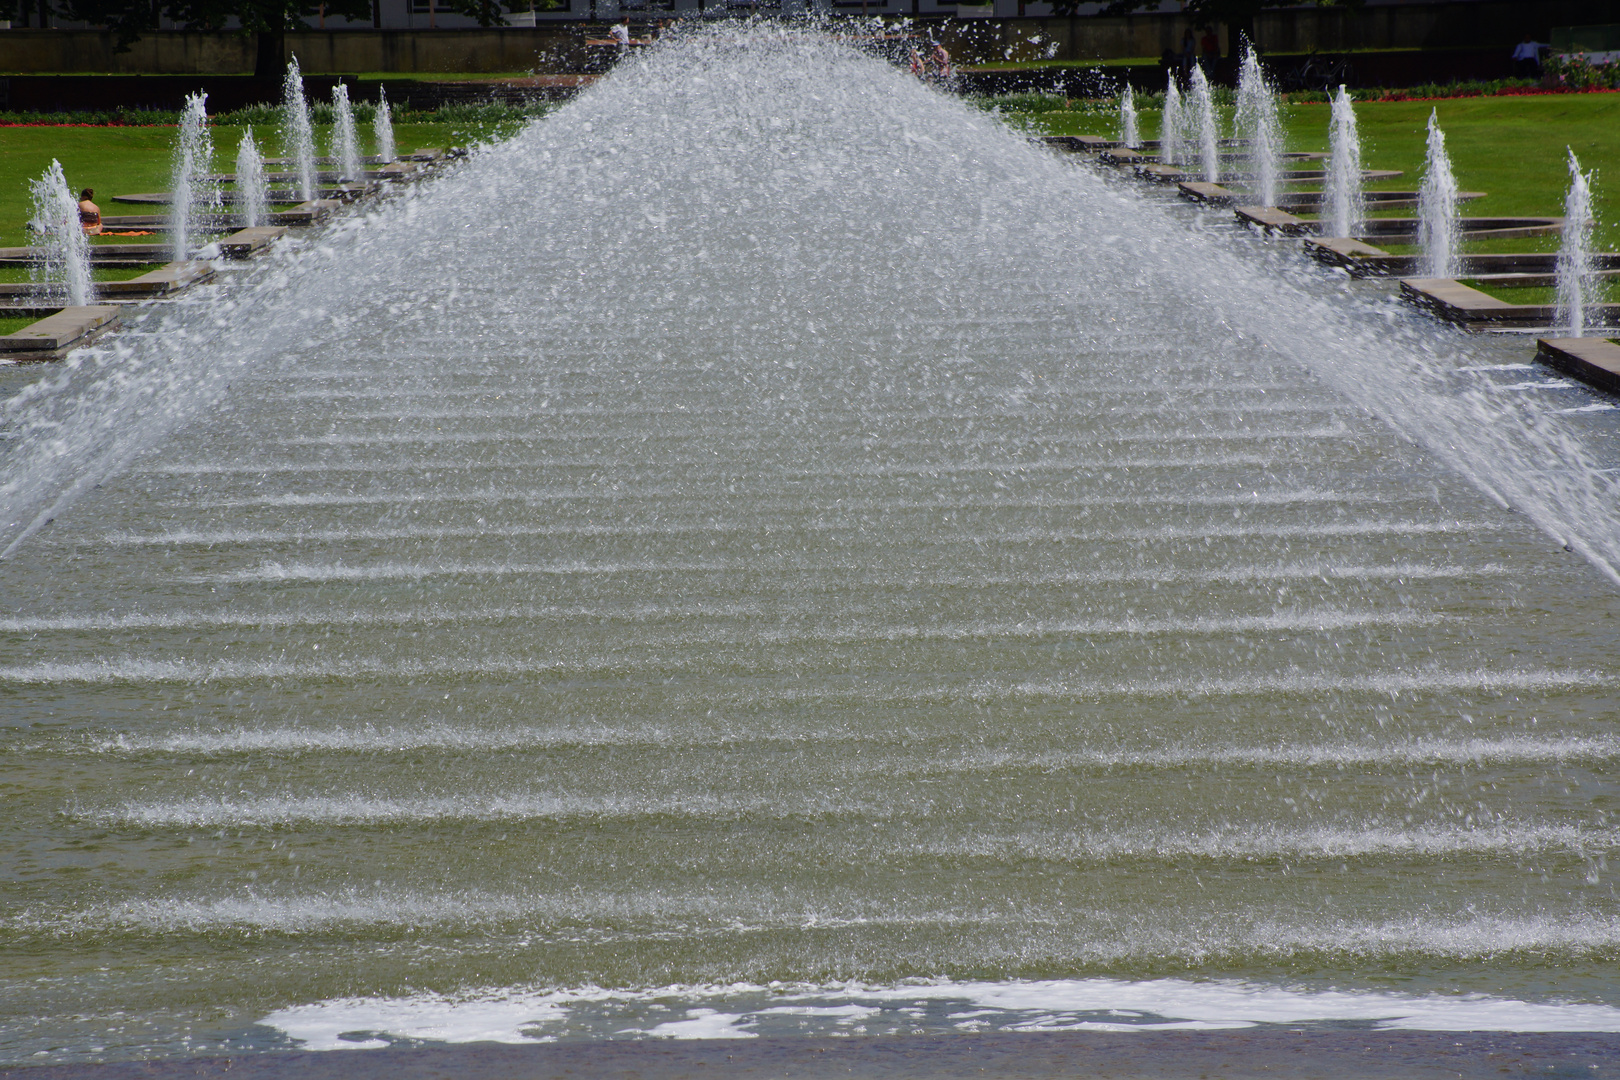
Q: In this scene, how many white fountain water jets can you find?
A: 13